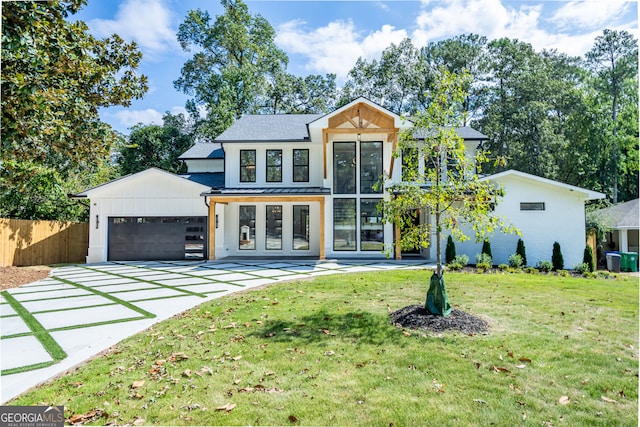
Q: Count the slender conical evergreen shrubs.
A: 5